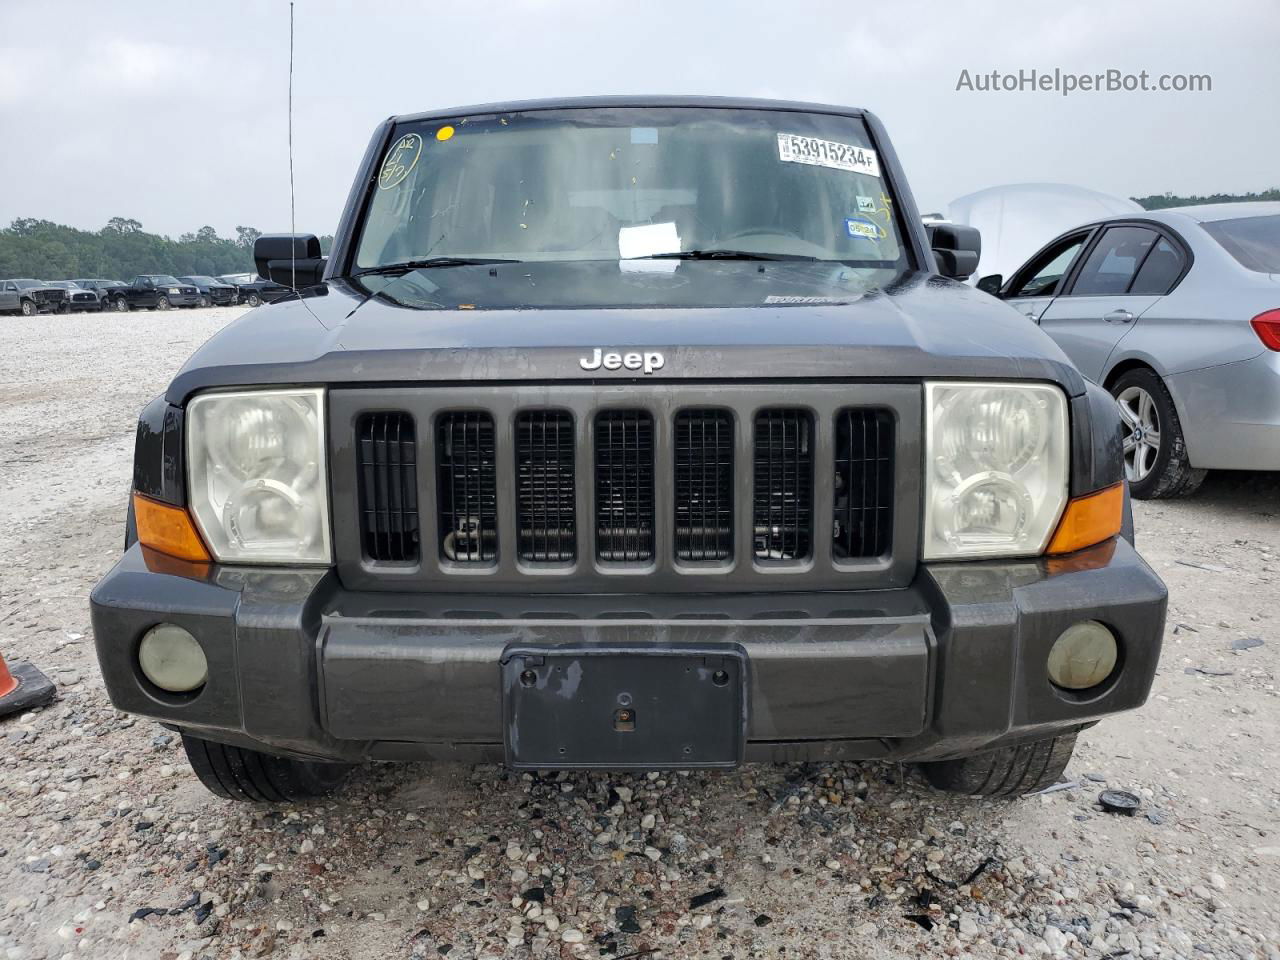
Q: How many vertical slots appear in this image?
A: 7